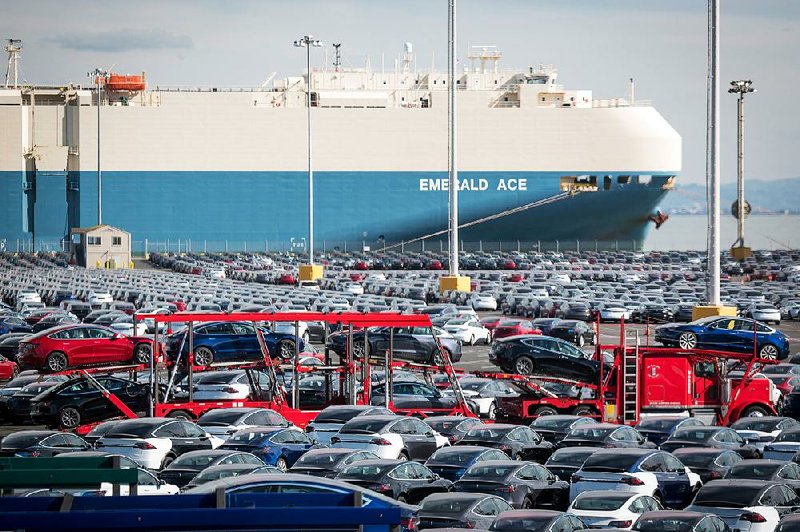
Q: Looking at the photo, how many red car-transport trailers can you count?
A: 1